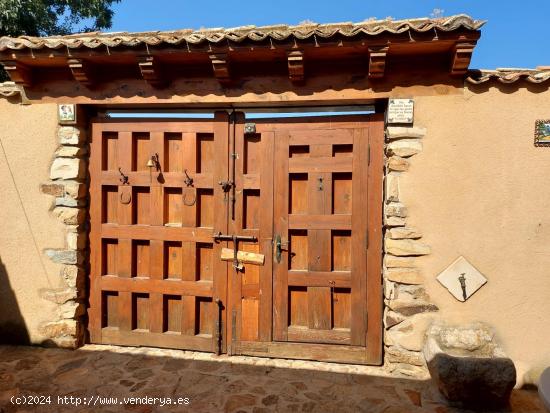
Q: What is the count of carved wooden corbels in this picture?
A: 7